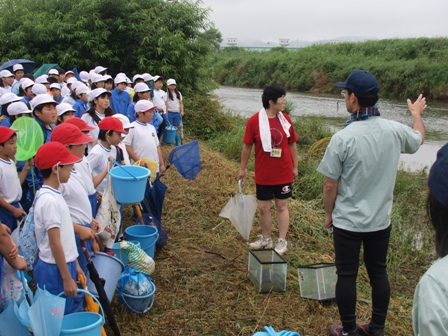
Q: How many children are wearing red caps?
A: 5